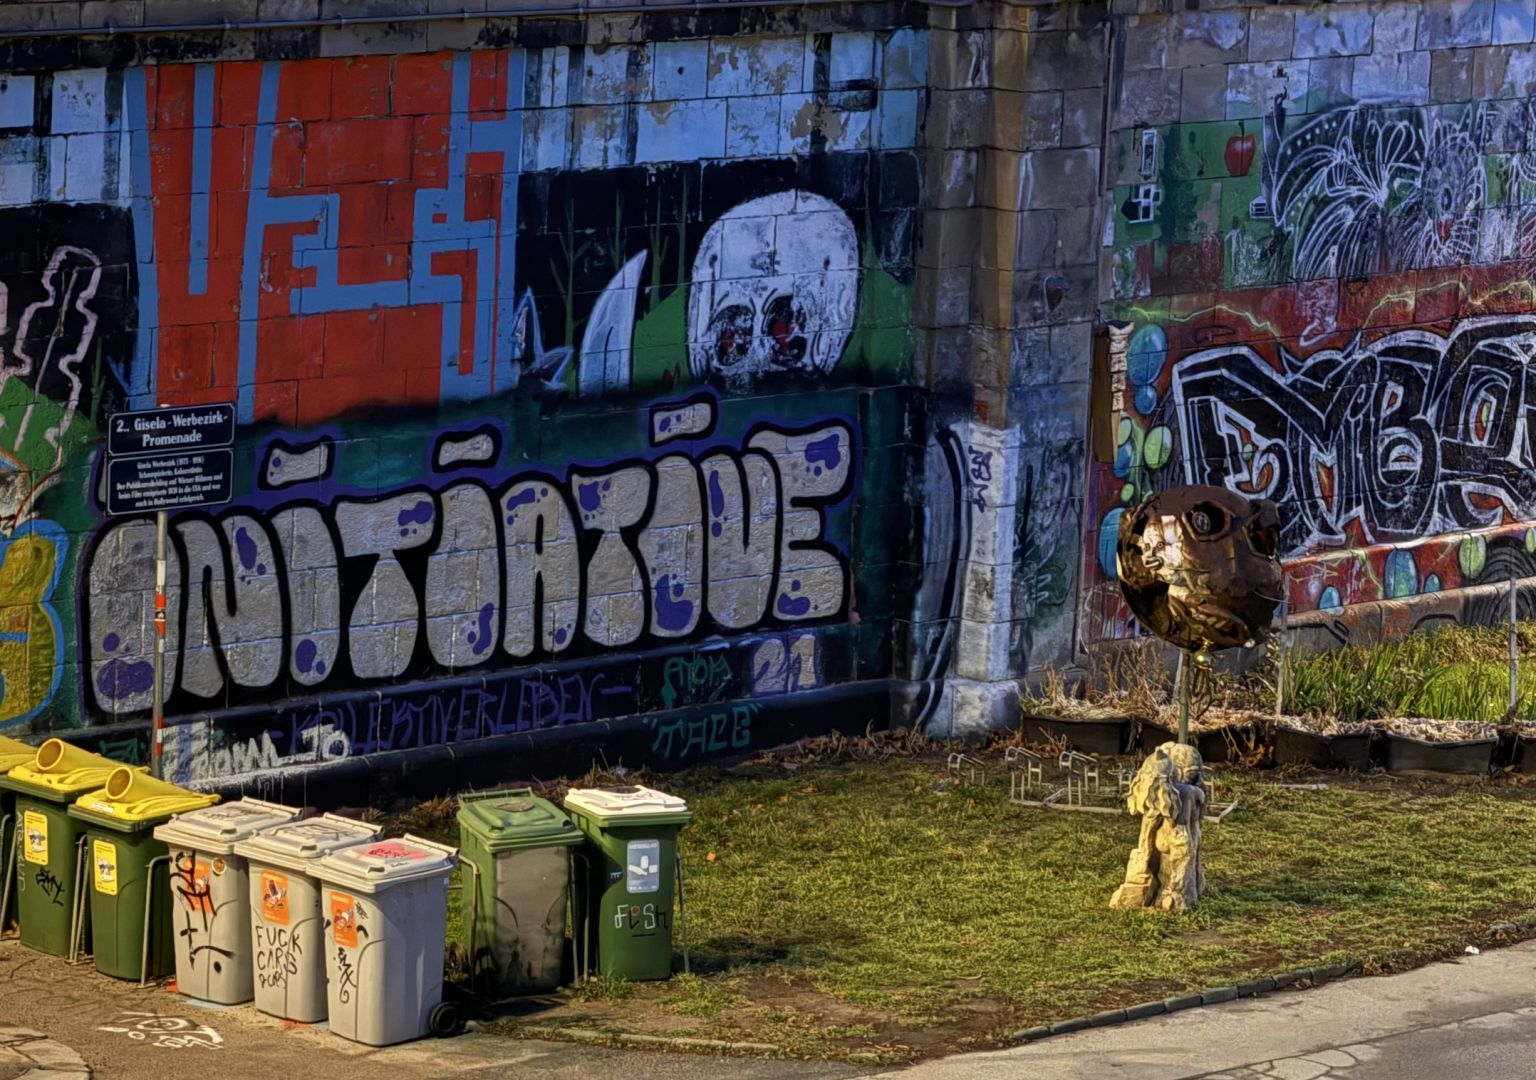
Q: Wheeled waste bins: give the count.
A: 8